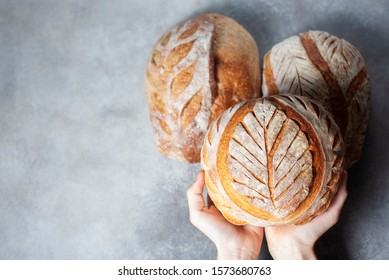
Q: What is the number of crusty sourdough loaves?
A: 3